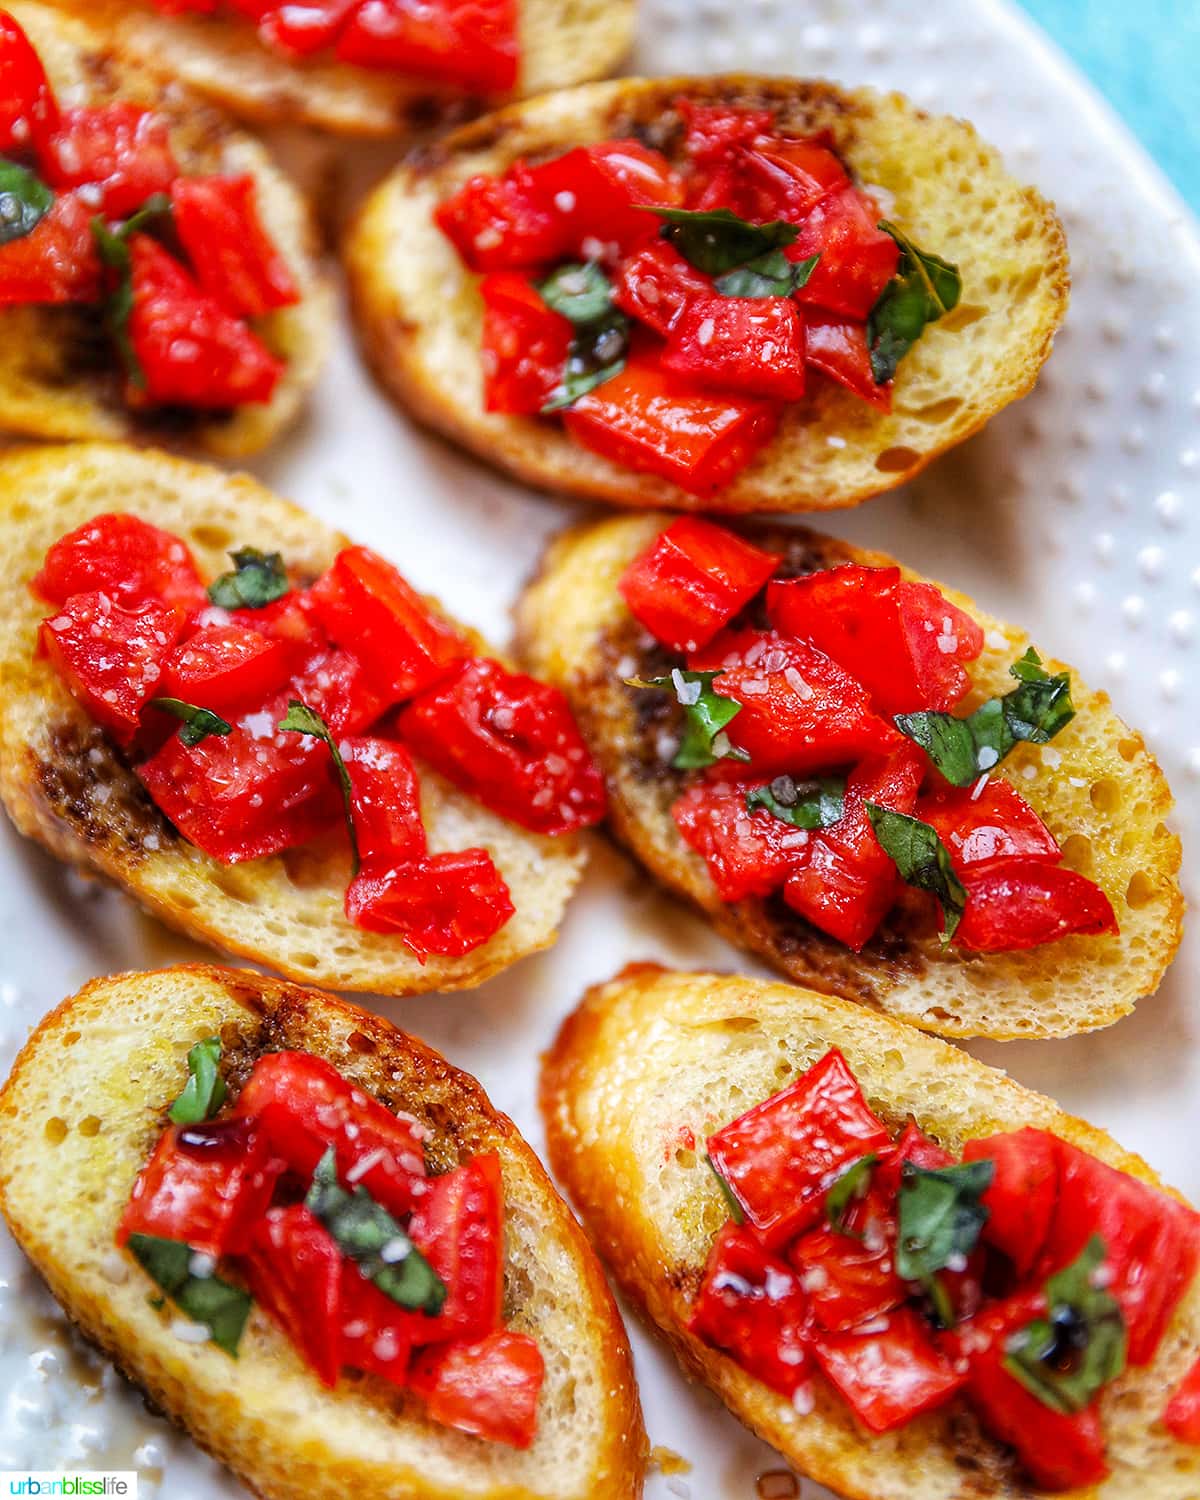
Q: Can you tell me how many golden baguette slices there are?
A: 7